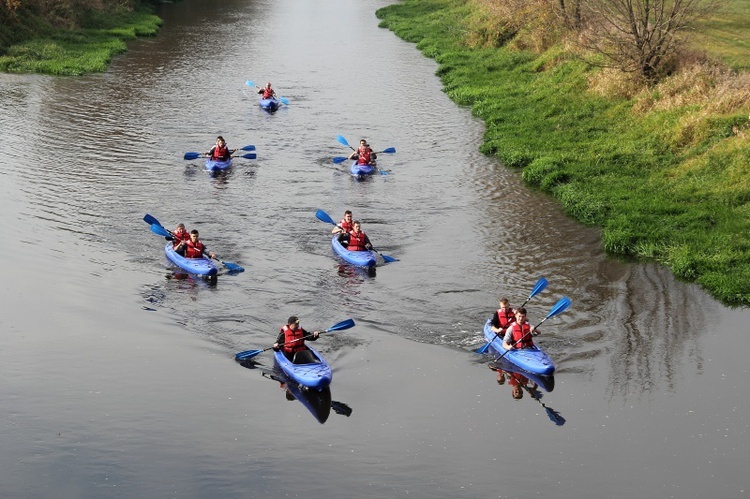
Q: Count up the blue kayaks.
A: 7